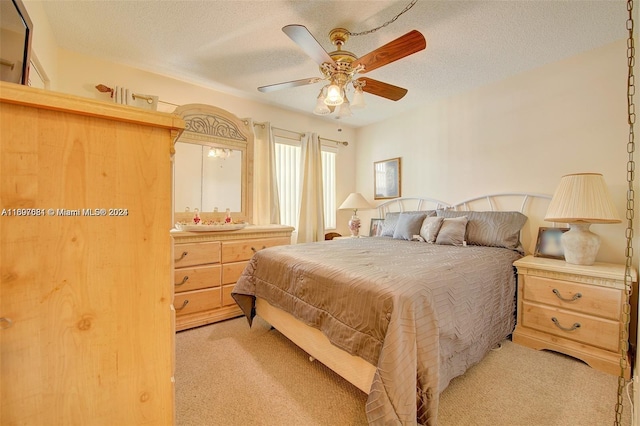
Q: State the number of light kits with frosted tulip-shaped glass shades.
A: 1